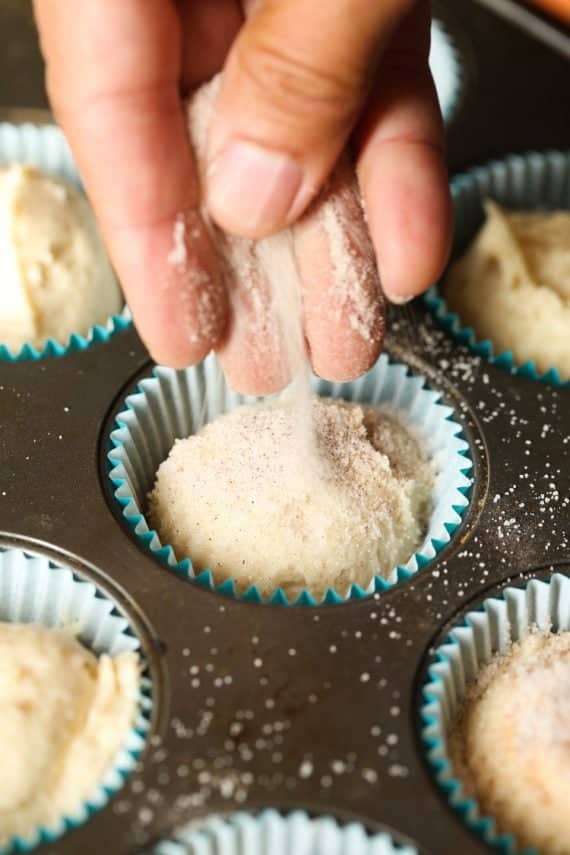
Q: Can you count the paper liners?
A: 7